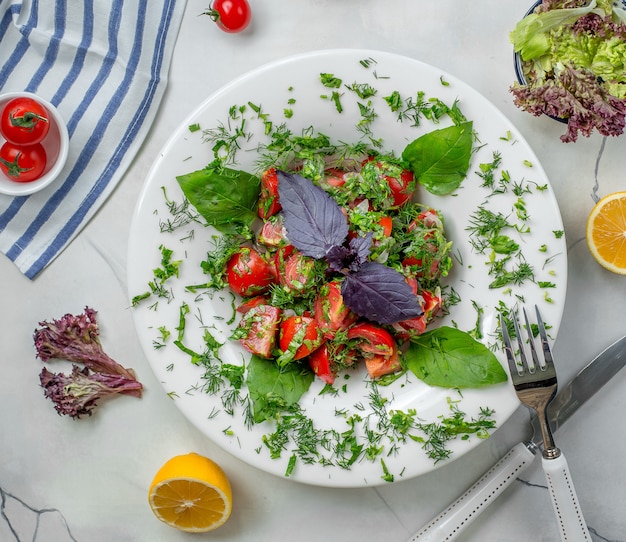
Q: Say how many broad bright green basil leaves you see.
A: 4